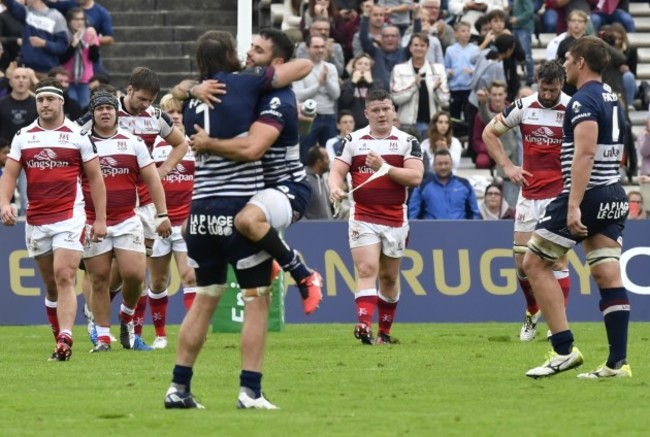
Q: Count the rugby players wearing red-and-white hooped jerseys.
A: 6